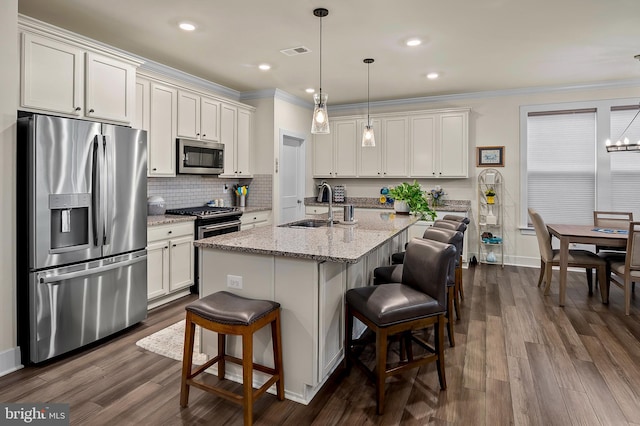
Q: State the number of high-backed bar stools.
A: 4